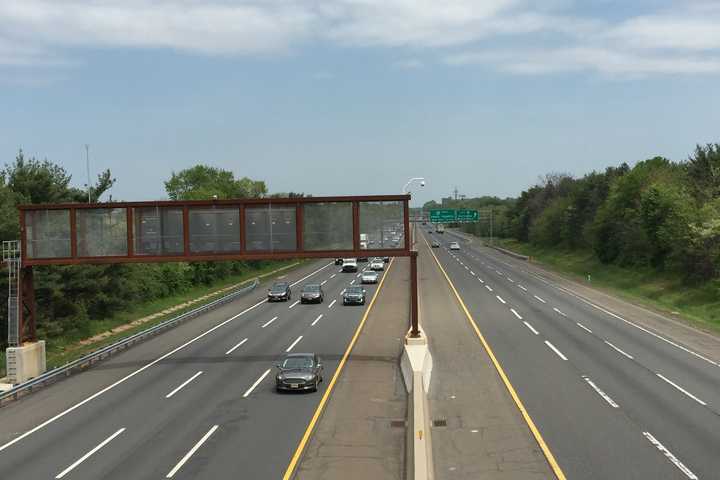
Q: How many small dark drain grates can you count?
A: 2